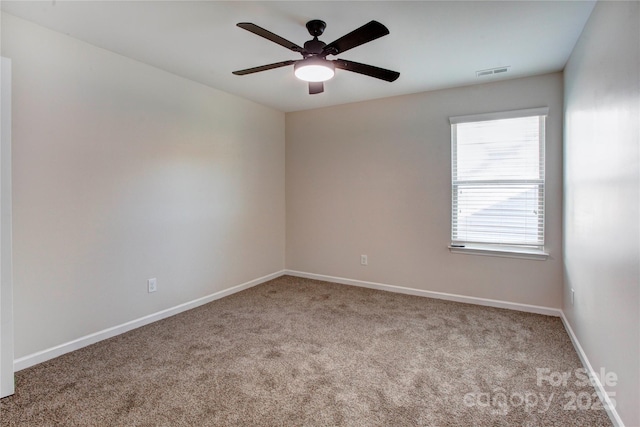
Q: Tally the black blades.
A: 5